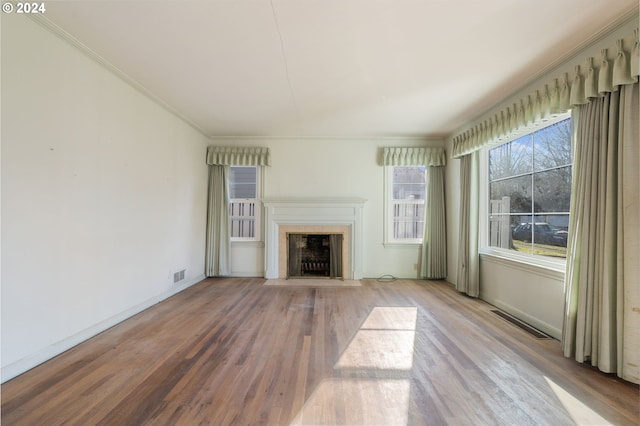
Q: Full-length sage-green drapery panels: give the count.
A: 4